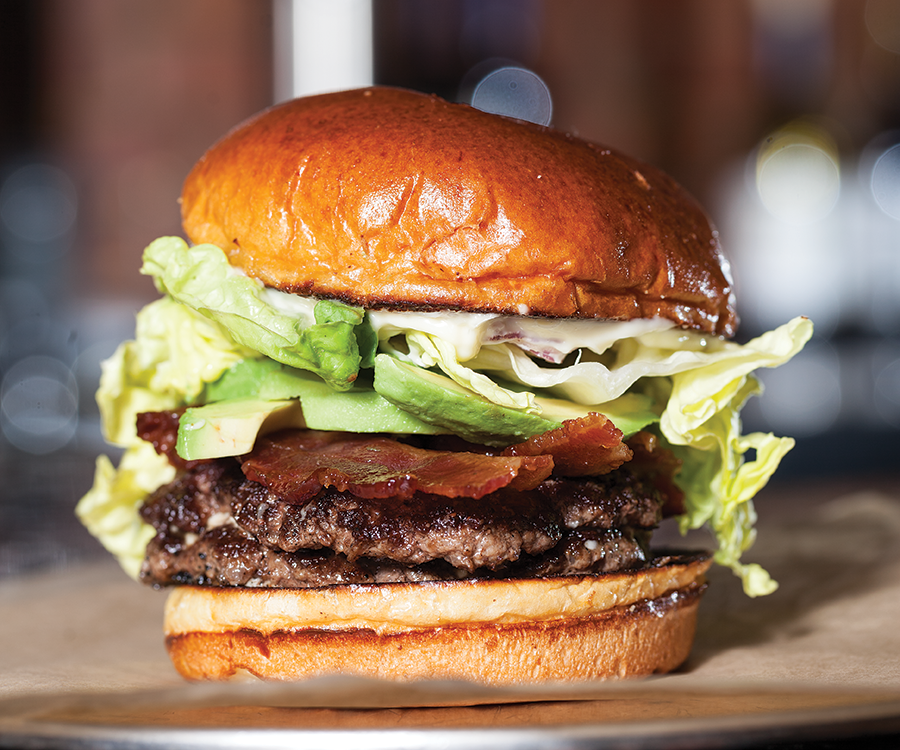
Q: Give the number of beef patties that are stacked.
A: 2